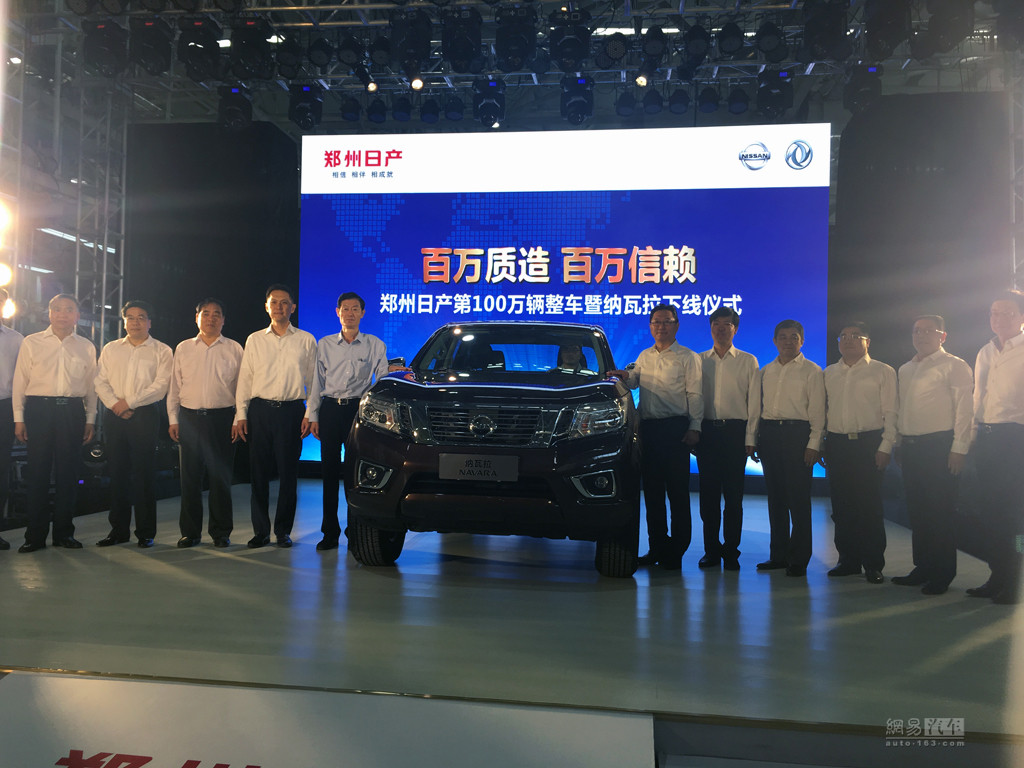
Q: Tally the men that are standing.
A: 12